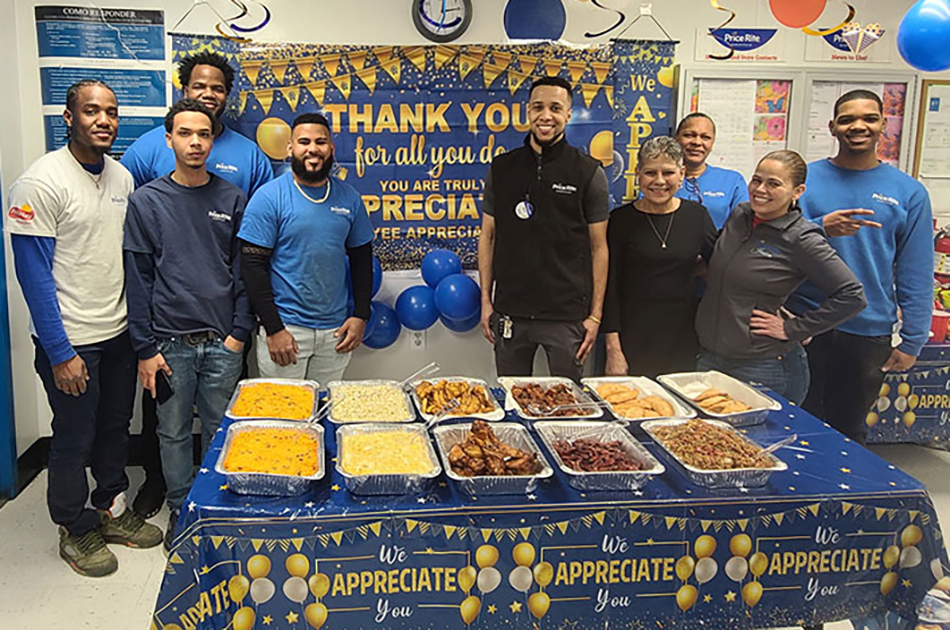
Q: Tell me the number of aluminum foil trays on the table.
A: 11